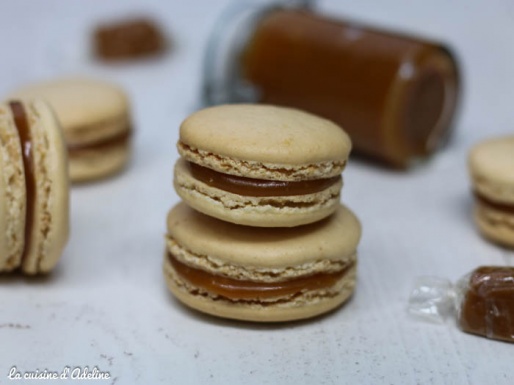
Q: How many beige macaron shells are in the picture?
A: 10